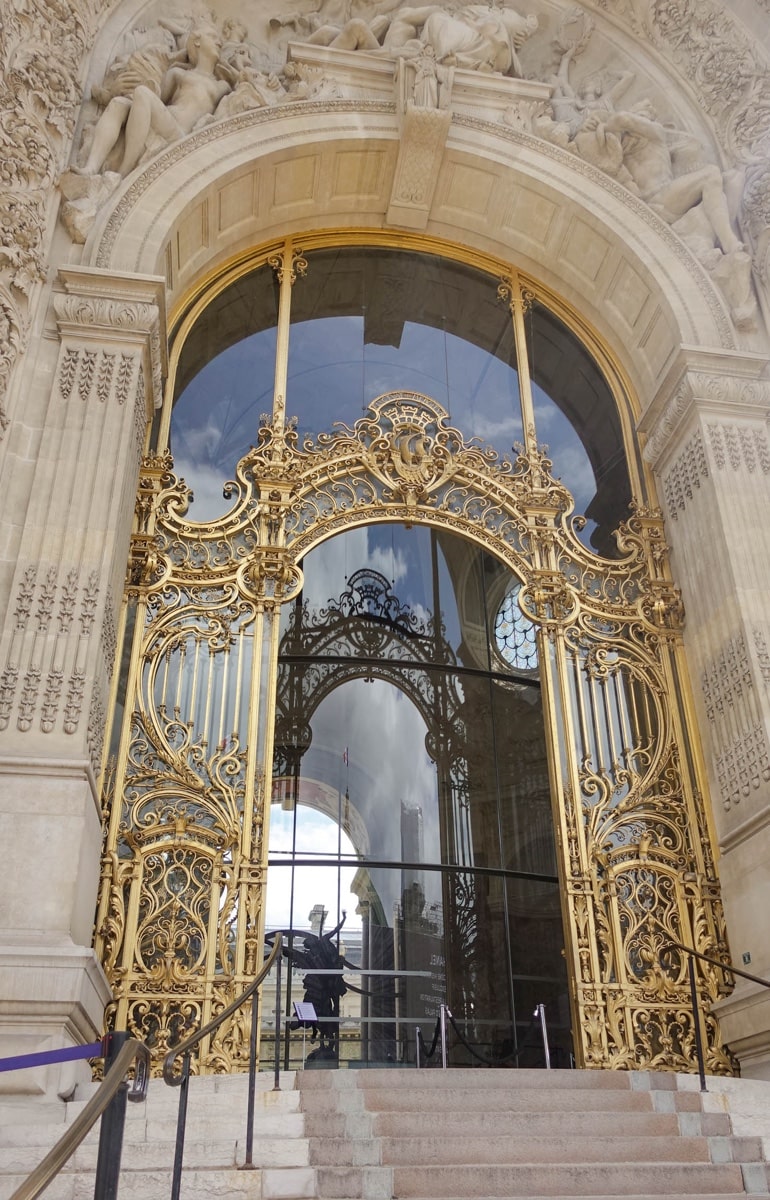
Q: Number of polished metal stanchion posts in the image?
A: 3